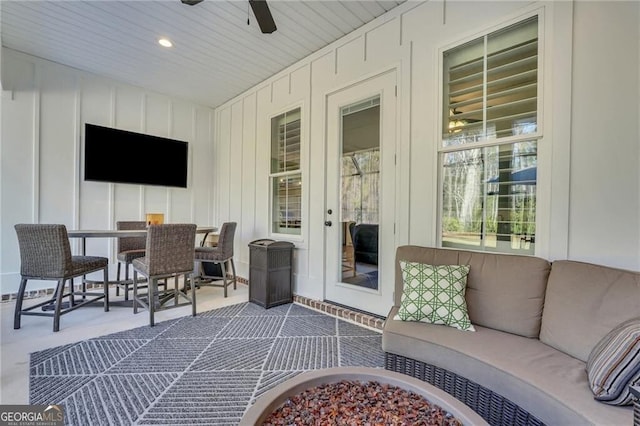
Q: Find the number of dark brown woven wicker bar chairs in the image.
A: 4